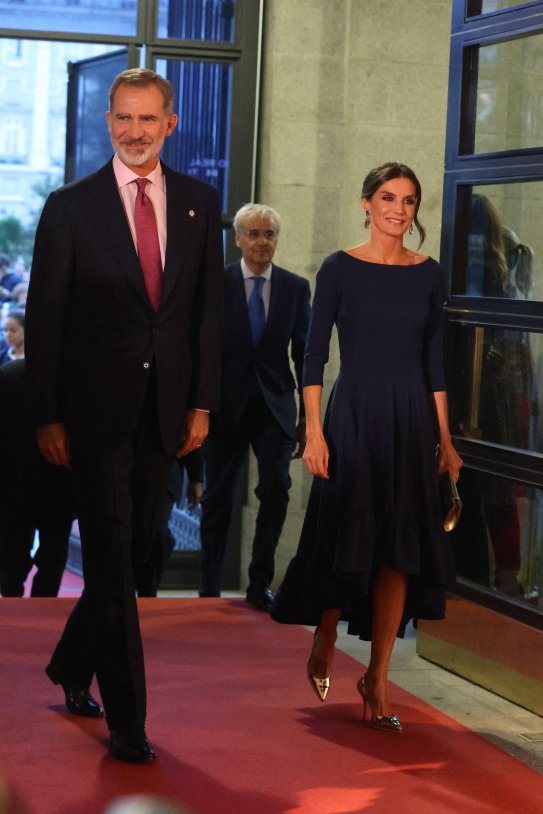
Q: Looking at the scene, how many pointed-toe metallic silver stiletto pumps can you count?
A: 2